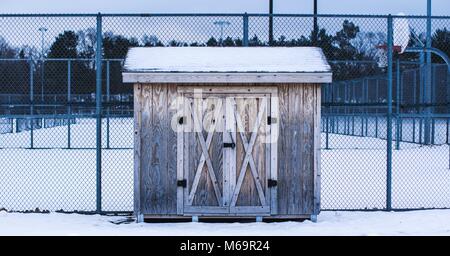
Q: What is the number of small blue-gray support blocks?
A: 4